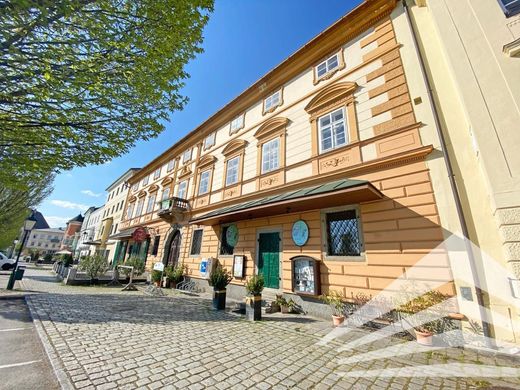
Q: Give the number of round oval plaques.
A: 2